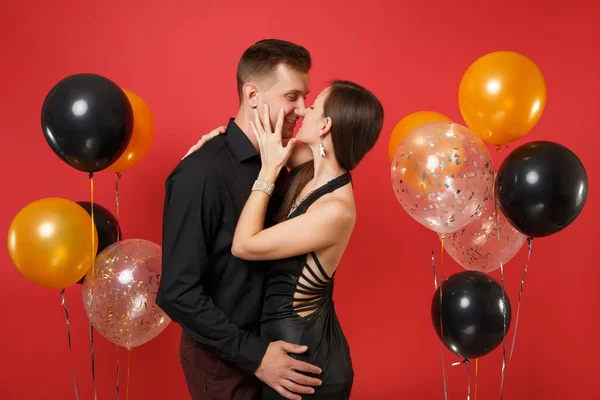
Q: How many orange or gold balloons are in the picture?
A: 4